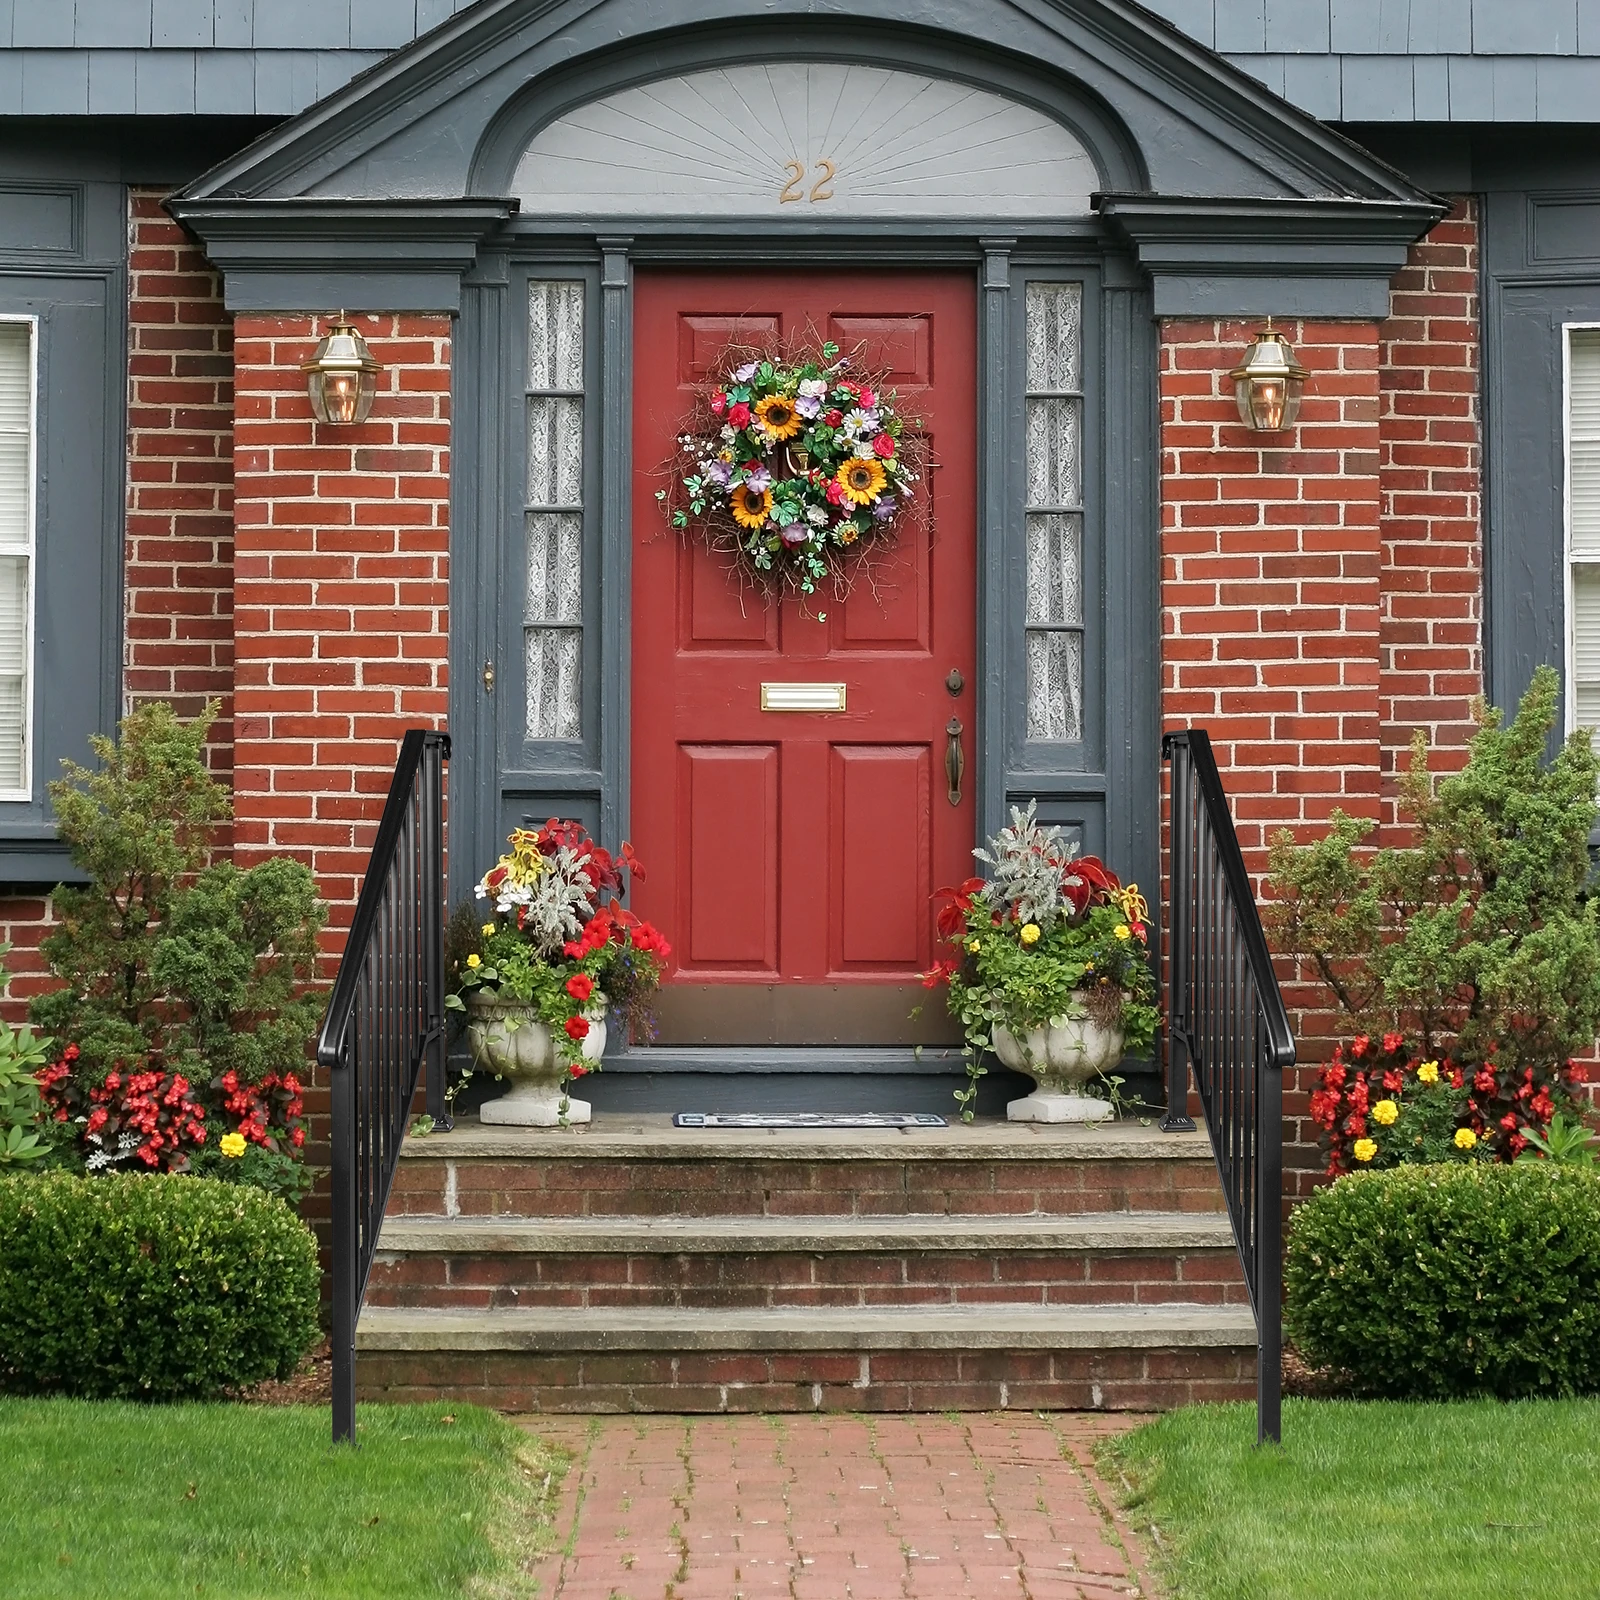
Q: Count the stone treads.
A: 3